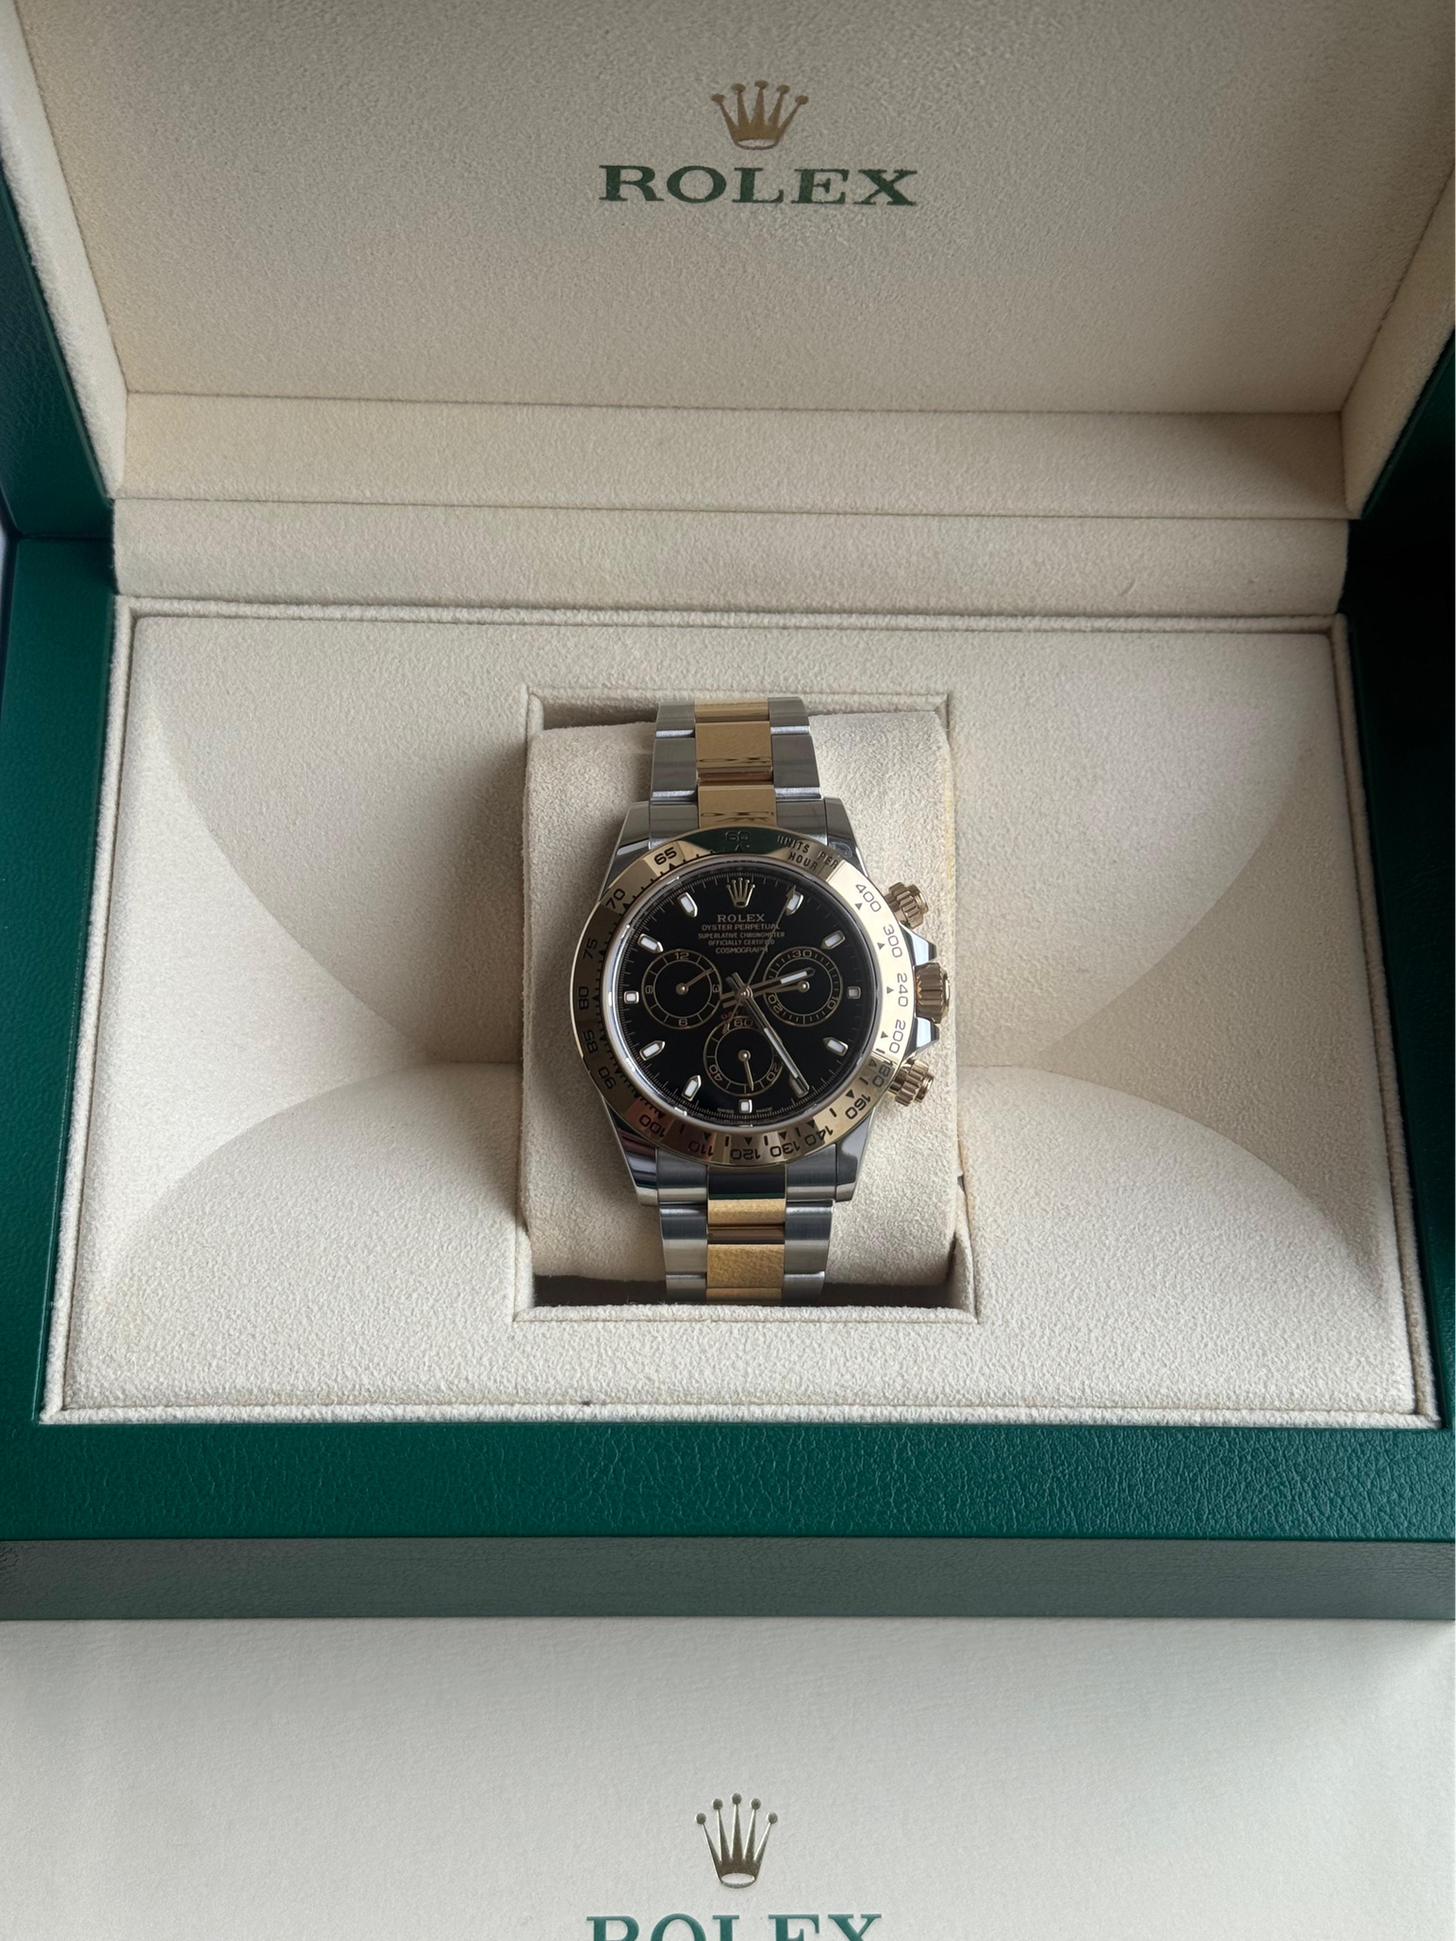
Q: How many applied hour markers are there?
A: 11